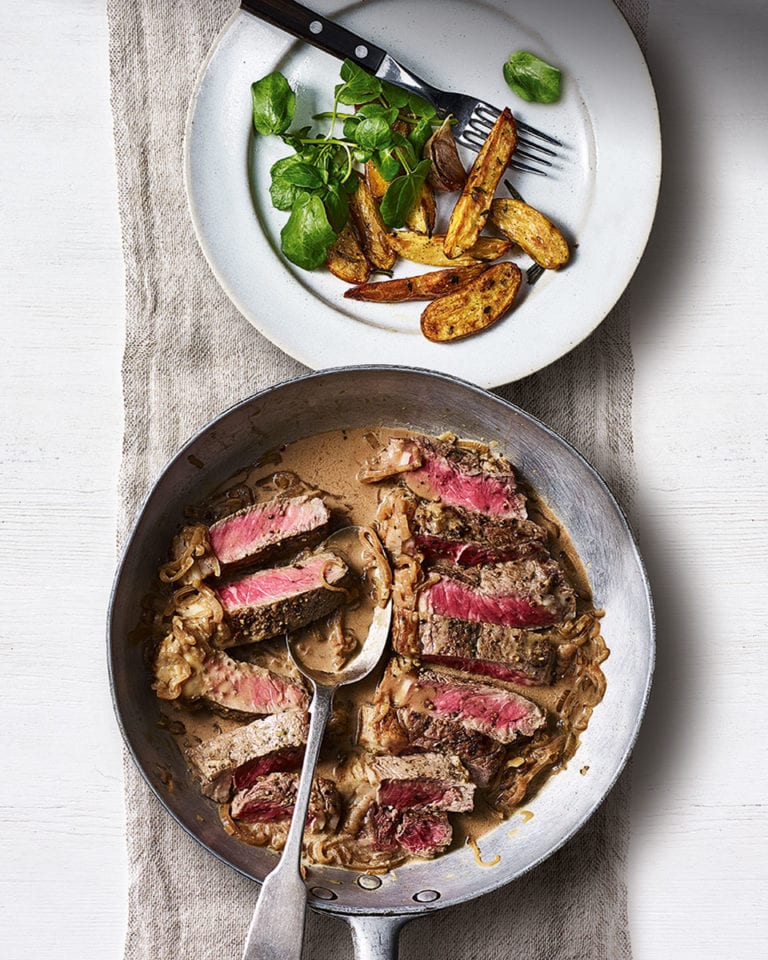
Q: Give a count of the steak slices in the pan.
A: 13